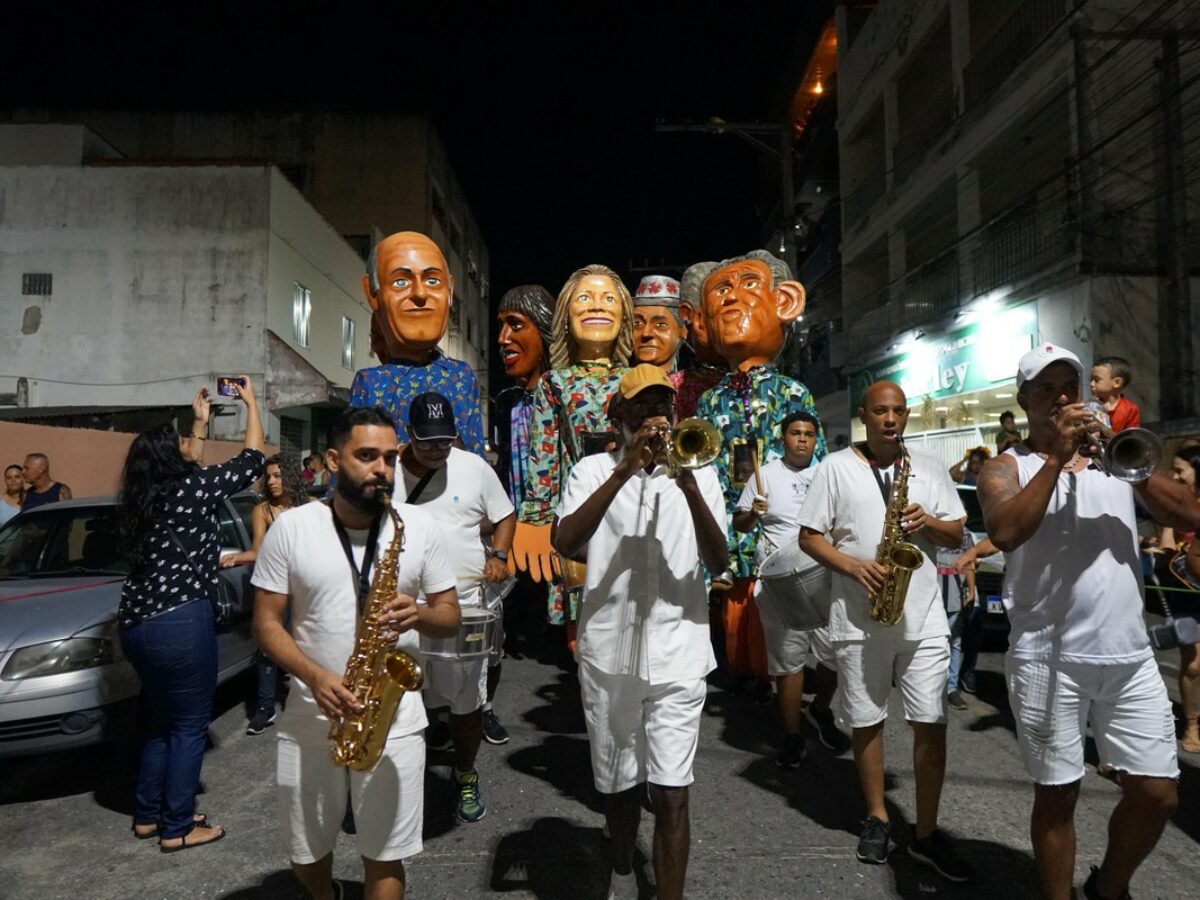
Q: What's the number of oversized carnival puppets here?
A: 6